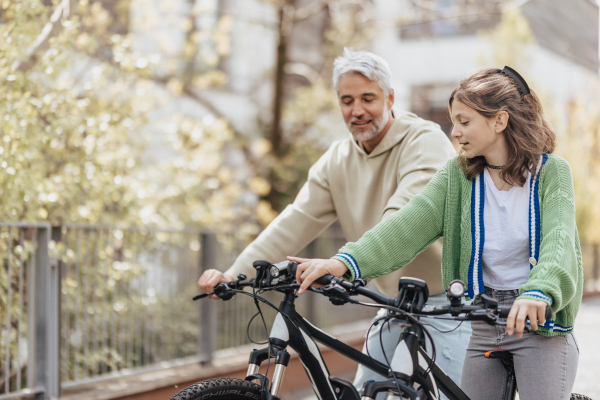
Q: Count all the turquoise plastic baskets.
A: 0